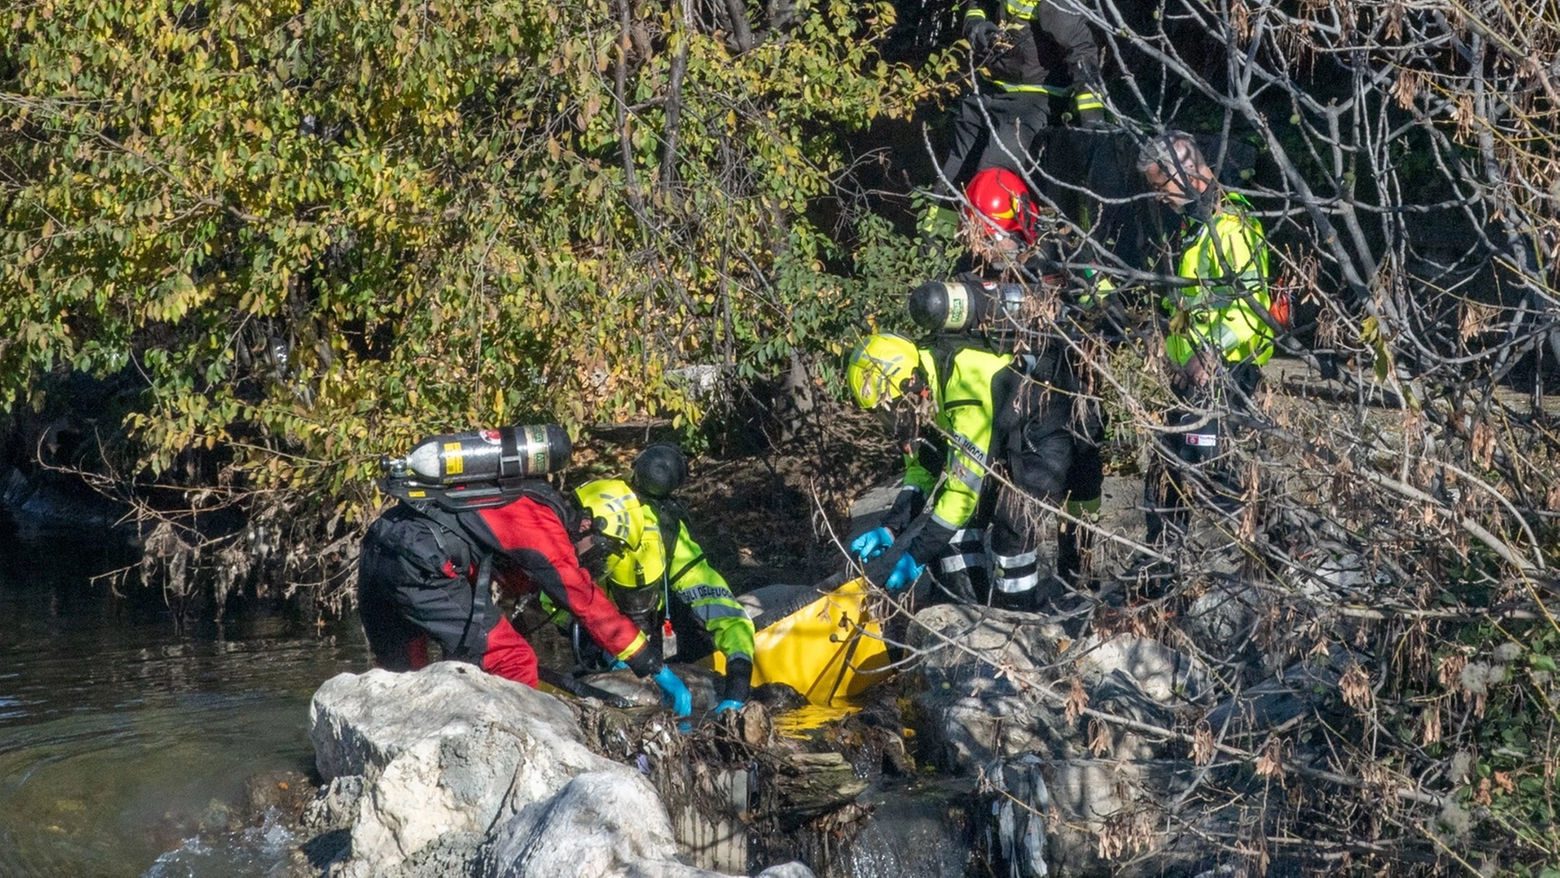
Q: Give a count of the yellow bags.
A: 1